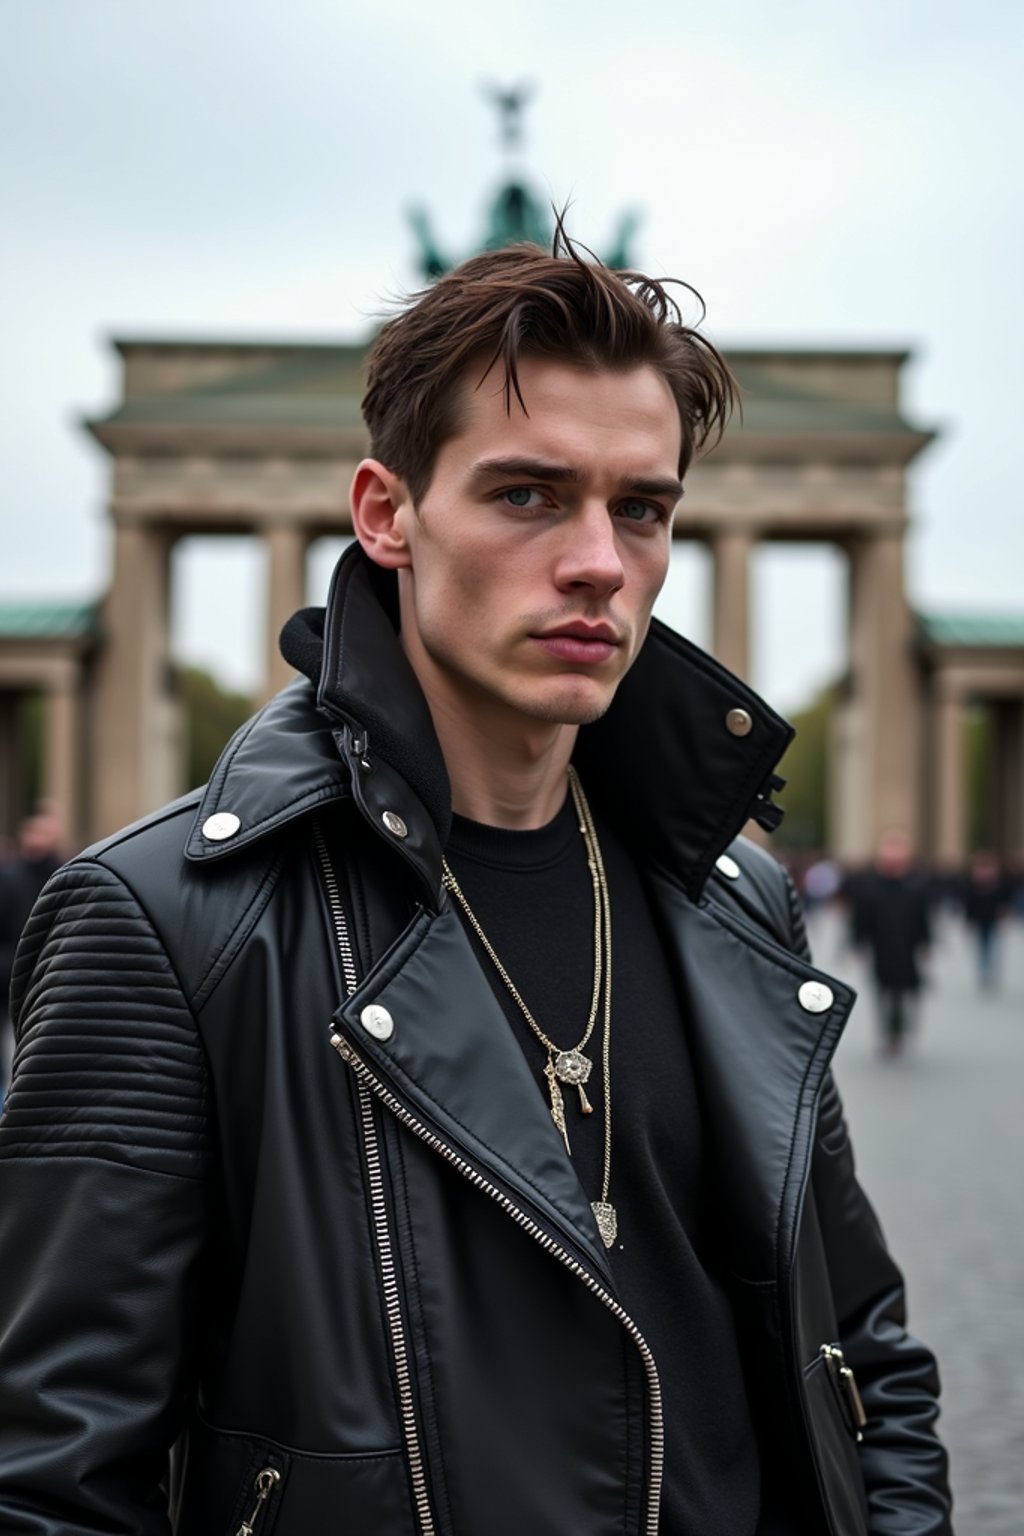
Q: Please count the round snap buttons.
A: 6